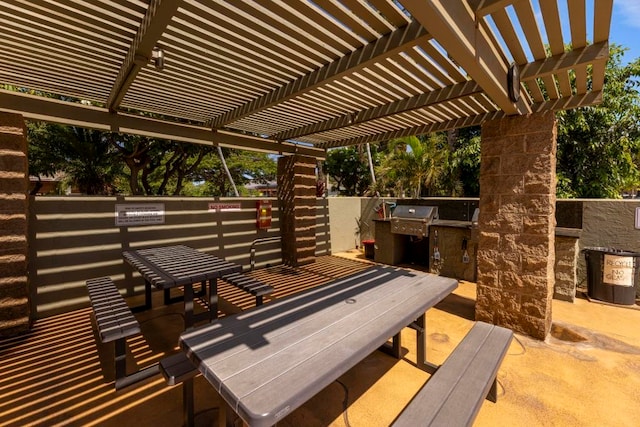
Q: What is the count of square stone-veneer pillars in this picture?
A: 3